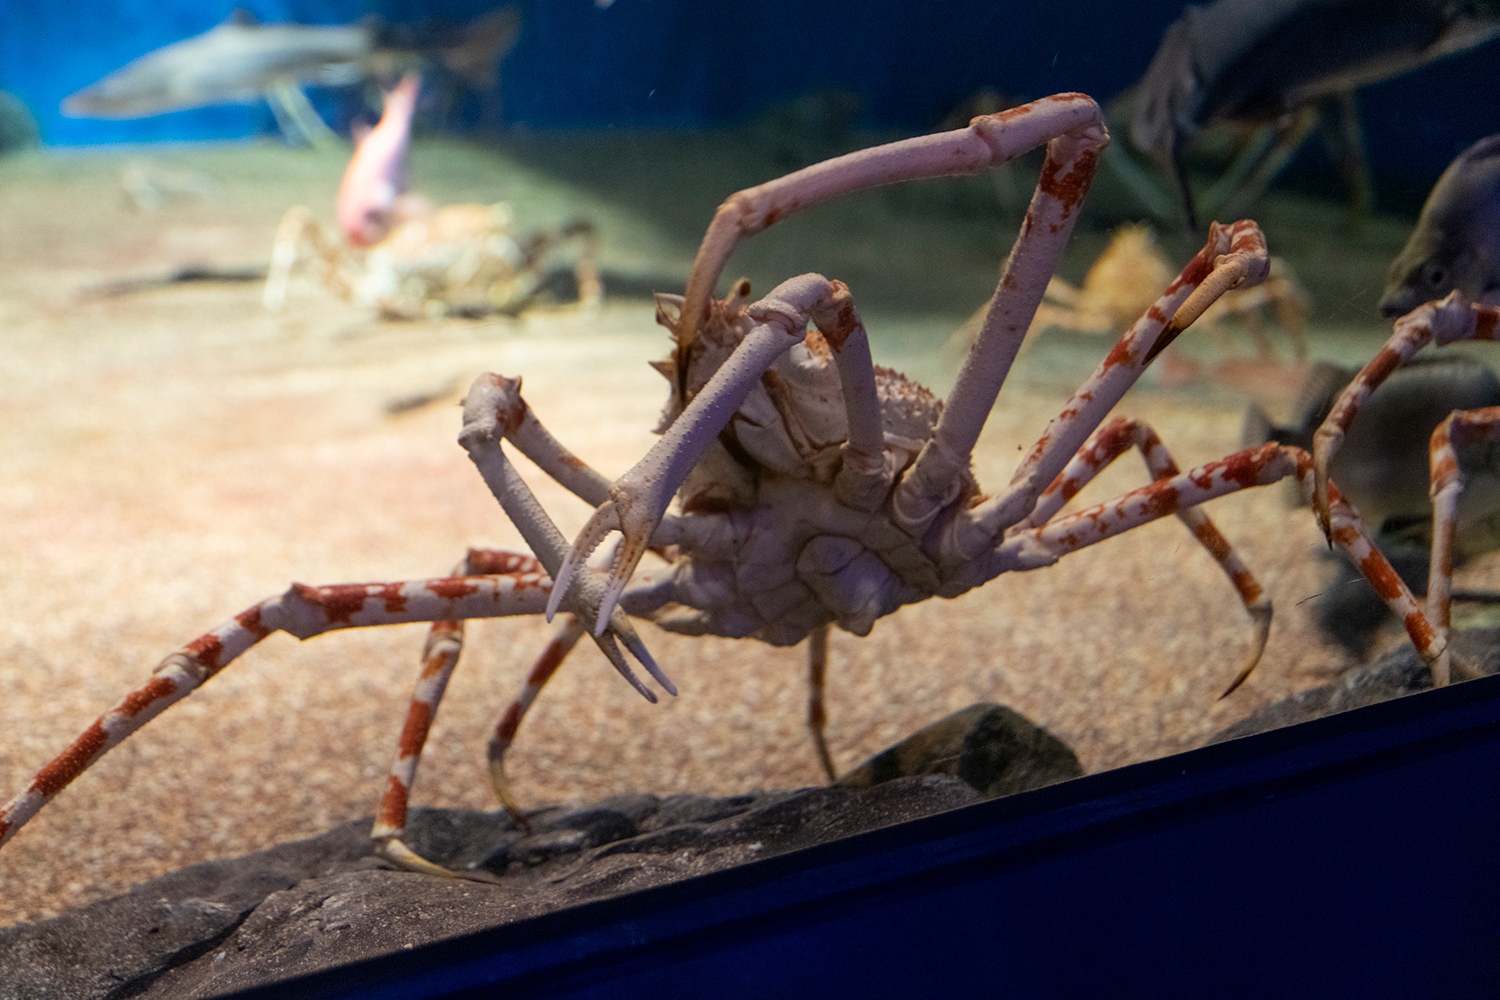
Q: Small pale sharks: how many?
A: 1